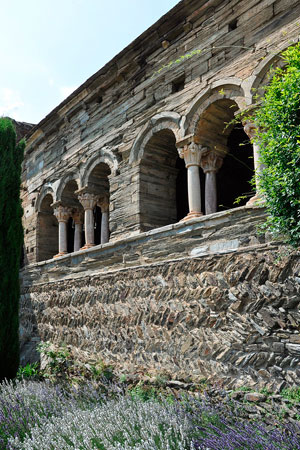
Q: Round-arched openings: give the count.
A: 6